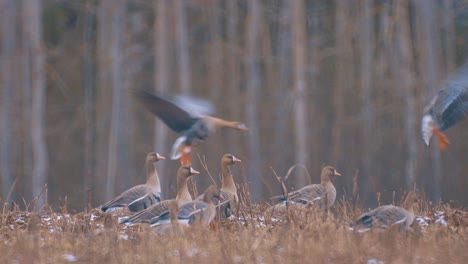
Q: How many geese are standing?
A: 6